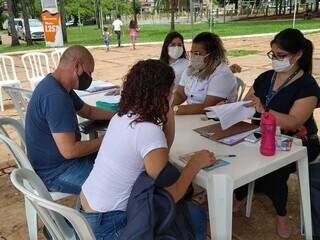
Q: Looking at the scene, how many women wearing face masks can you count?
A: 3